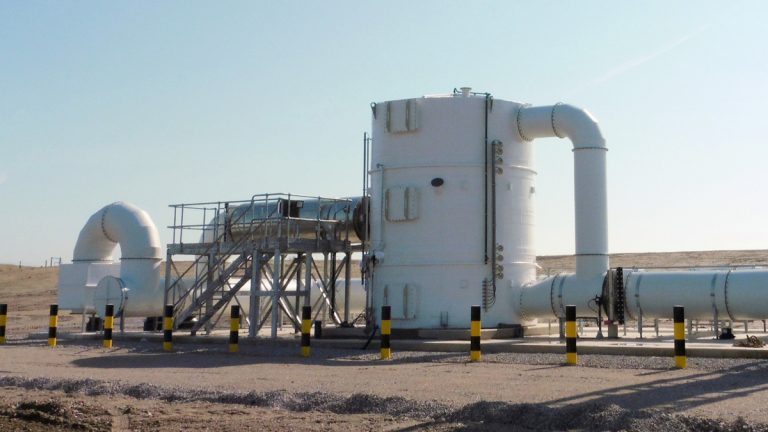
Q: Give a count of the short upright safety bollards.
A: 10